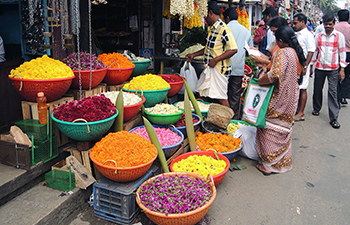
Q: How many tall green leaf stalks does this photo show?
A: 4